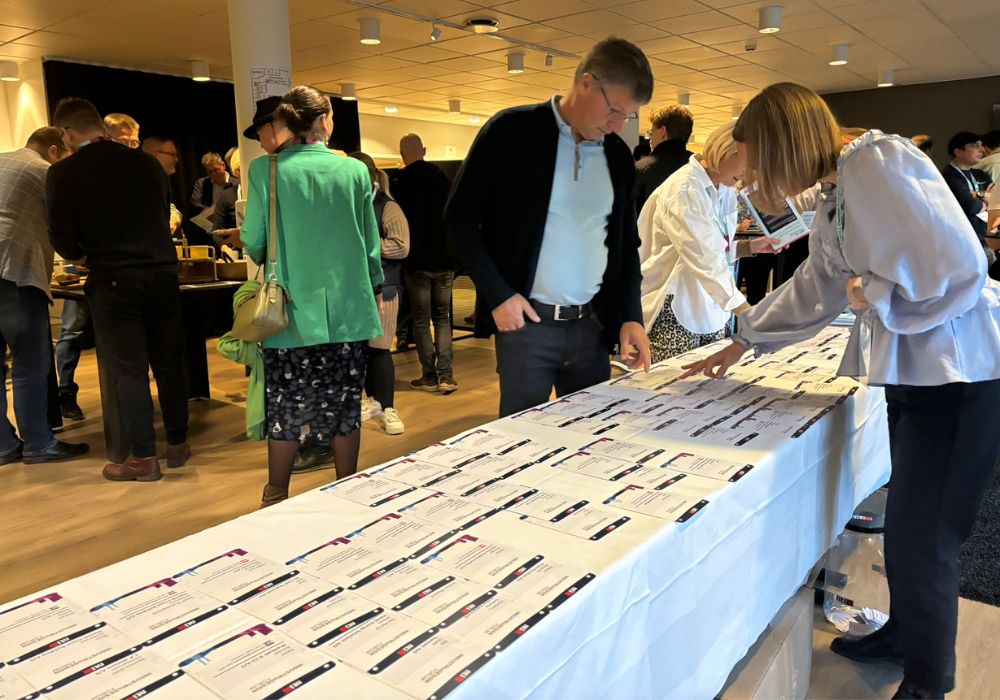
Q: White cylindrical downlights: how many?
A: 11